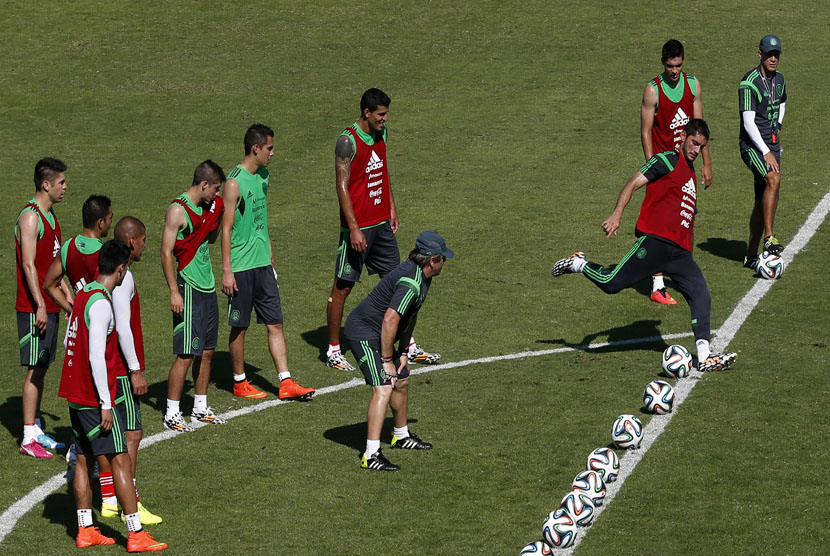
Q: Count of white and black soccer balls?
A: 9